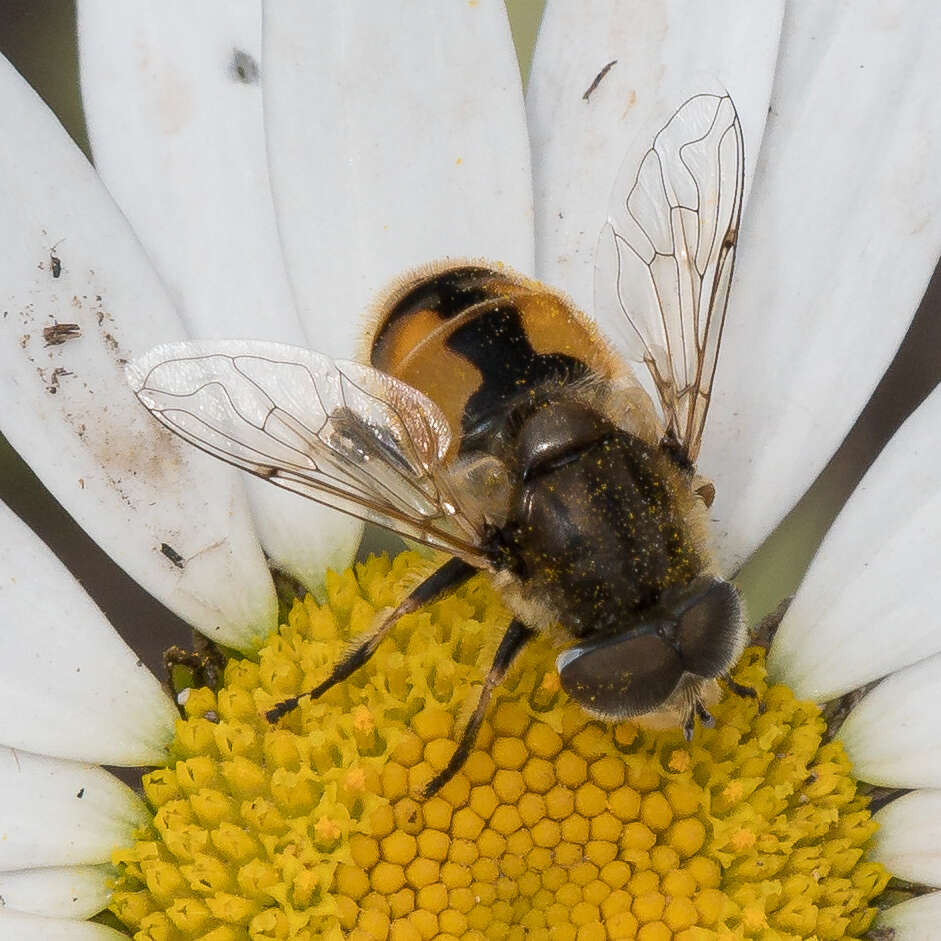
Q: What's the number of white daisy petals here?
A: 13